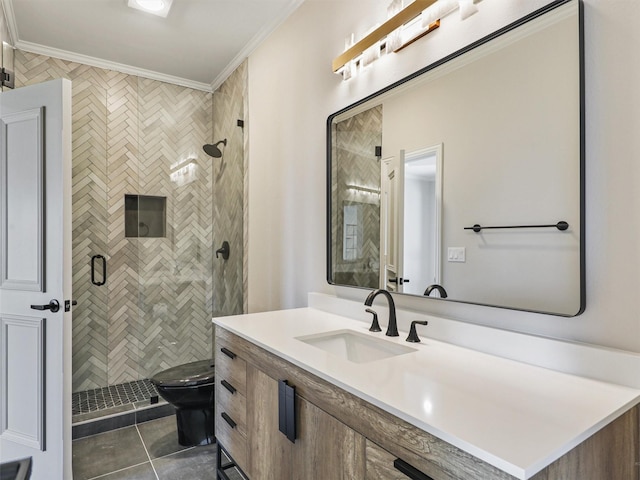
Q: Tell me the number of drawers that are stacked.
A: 3